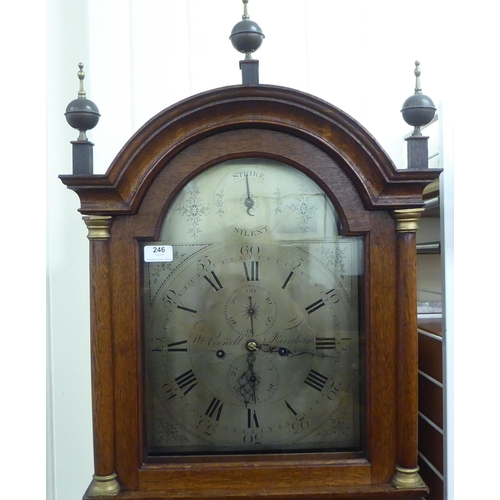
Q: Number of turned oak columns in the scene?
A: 2